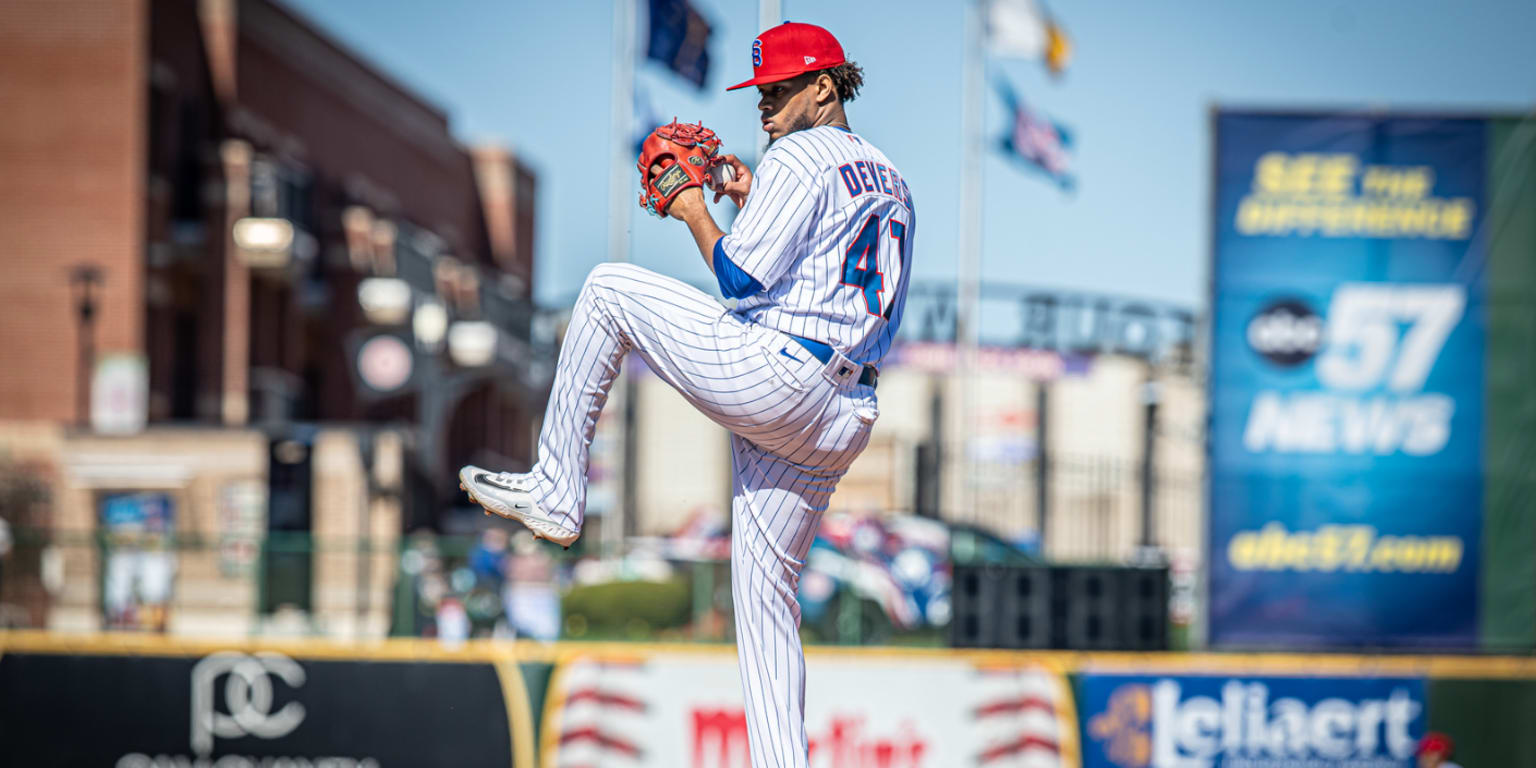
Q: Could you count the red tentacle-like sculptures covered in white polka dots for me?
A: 0